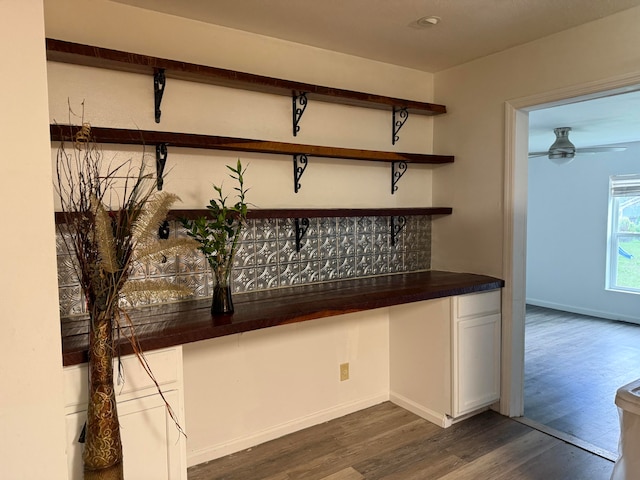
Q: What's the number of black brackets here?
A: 9